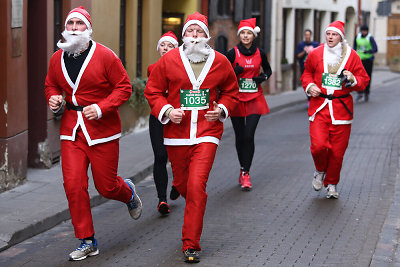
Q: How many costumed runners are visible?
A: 5